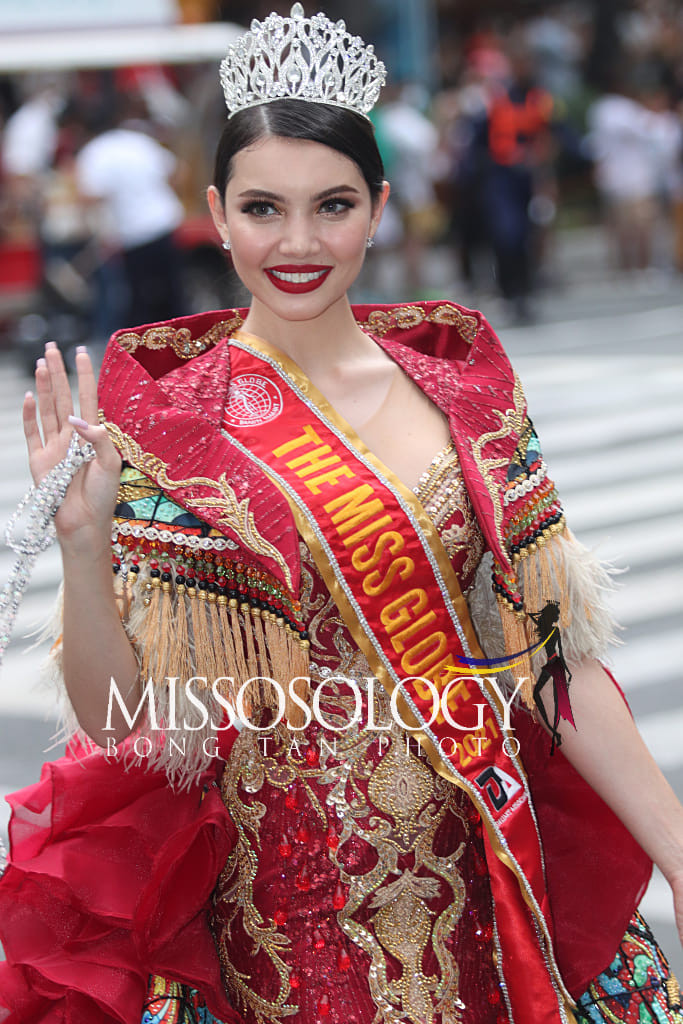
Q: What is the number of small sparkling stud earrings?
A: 2